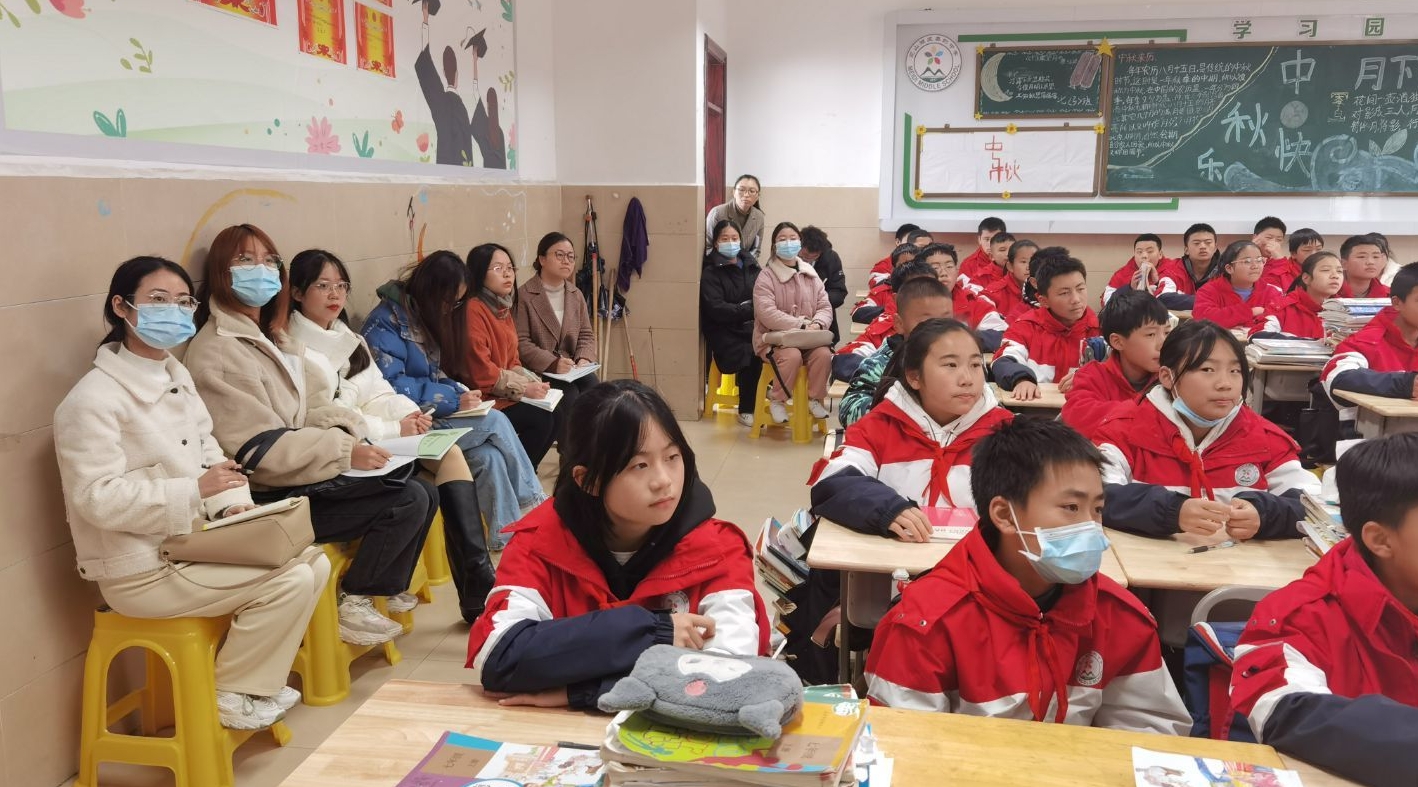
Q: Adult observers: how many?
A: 10